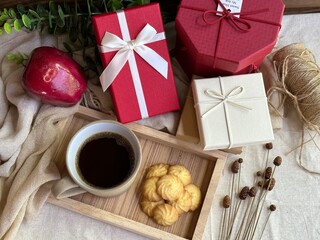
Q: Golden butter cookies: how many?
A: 8